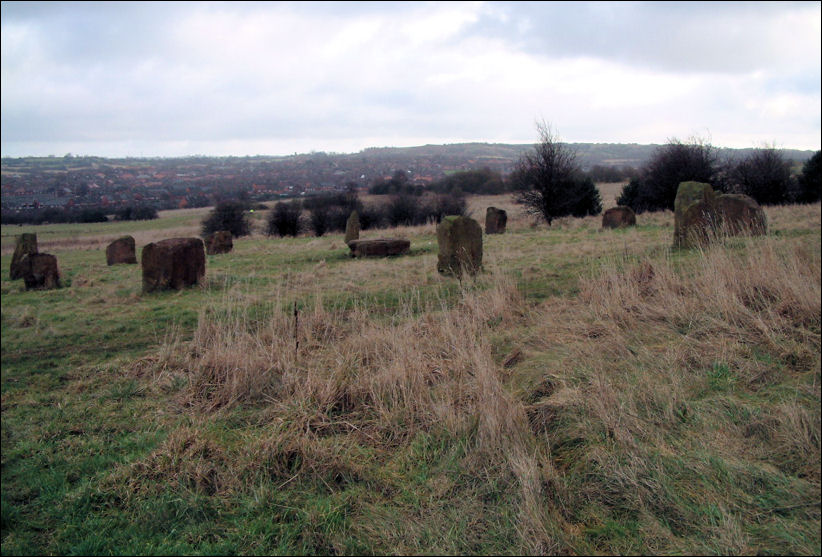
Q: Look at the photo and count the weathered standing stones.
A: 12